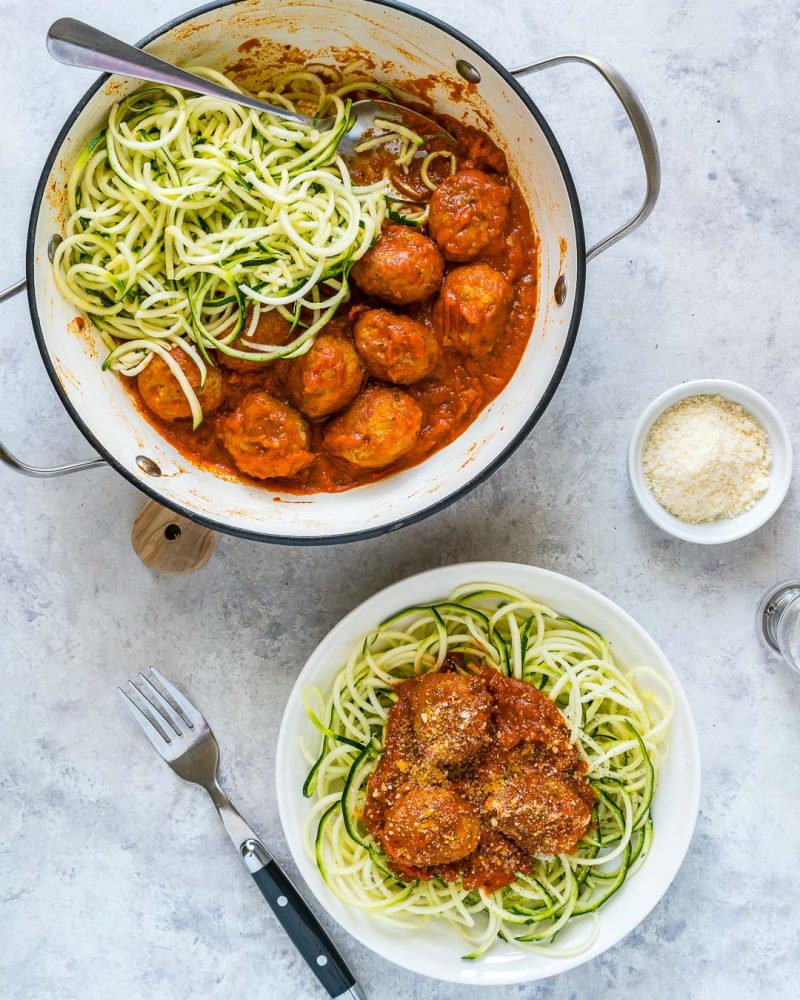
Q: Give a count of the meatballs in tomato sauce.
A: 12